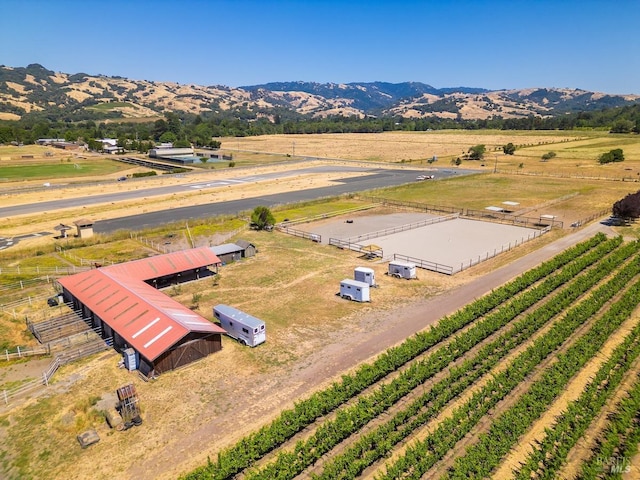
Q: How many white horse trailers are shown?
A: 4